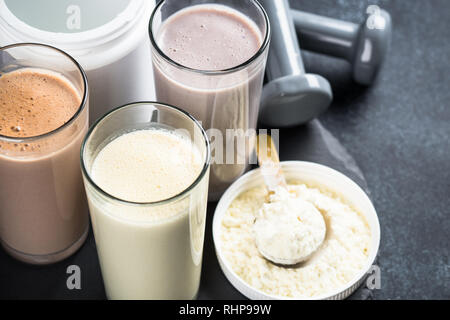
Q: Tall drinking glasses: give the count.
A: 3